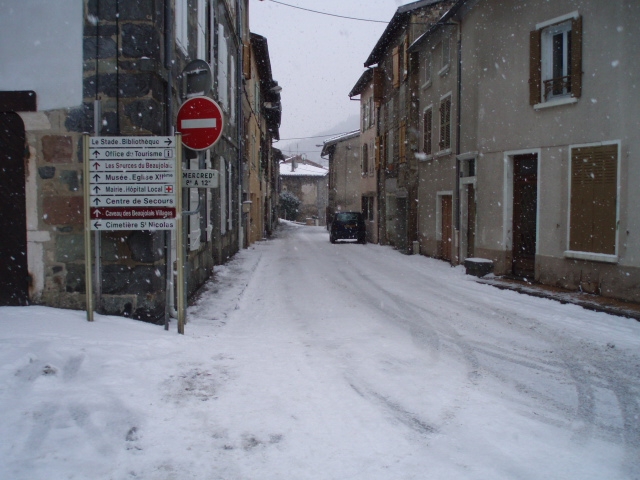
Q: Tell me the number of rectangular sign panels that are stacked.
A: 8